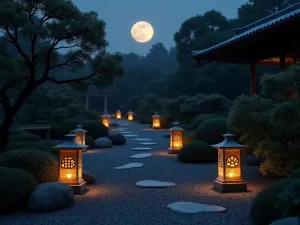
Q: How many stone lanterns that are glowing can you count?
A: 8